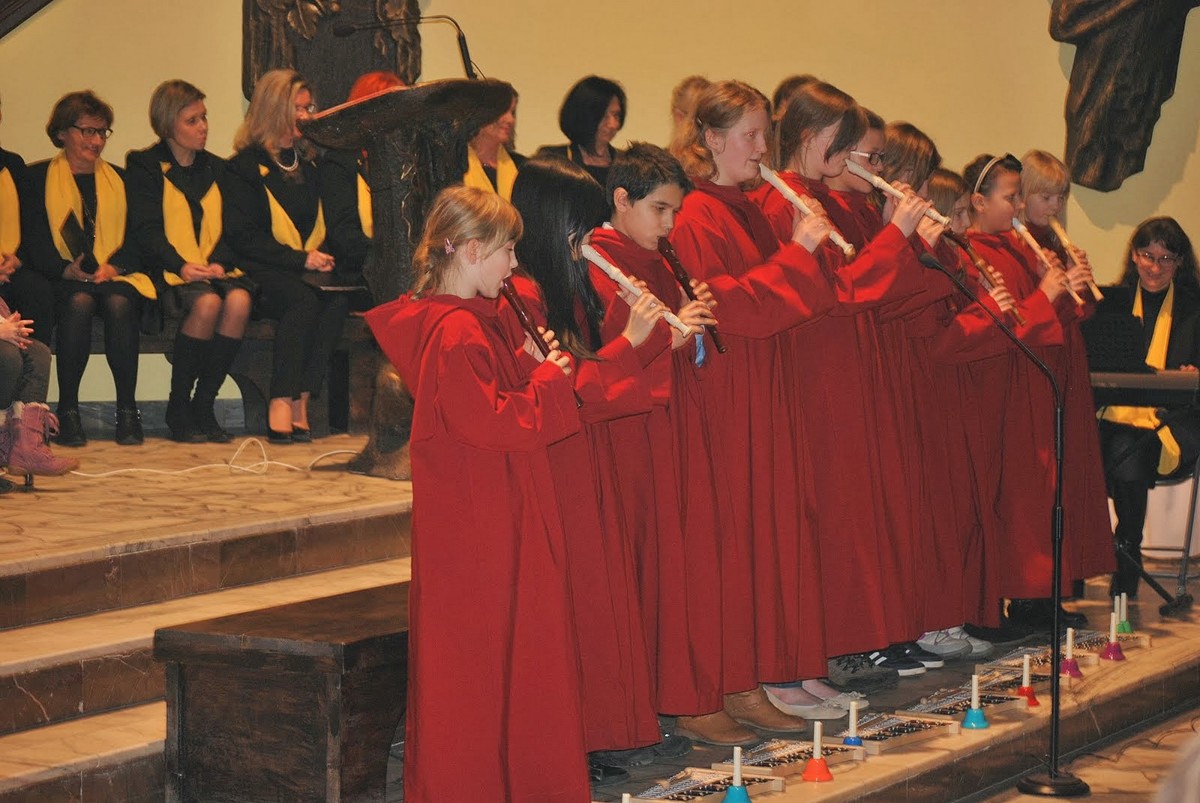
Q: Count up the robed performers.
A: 10